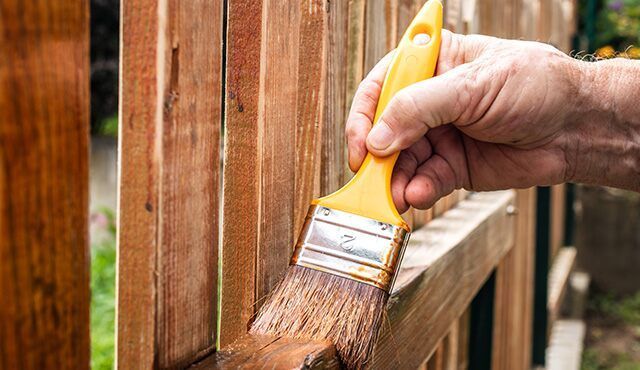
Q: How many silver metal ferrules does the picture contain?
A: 1